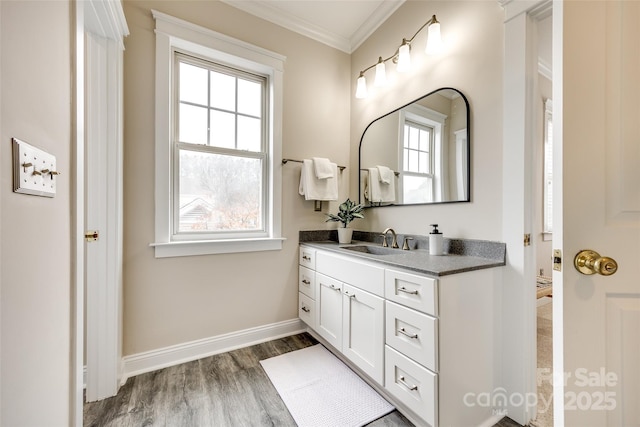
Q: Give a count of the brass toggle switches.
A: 4